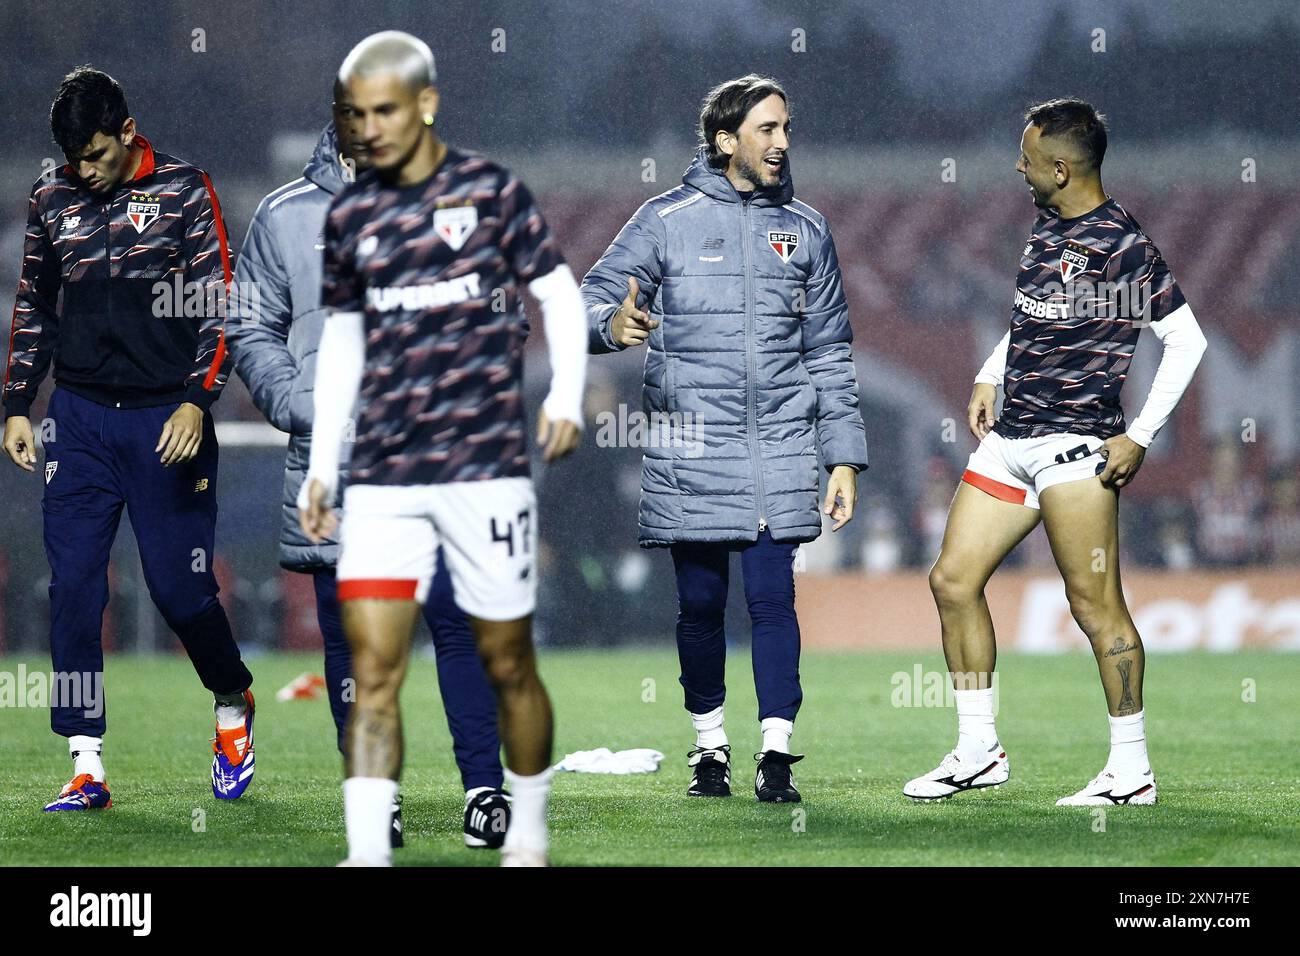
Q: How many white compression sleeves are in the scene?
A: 4